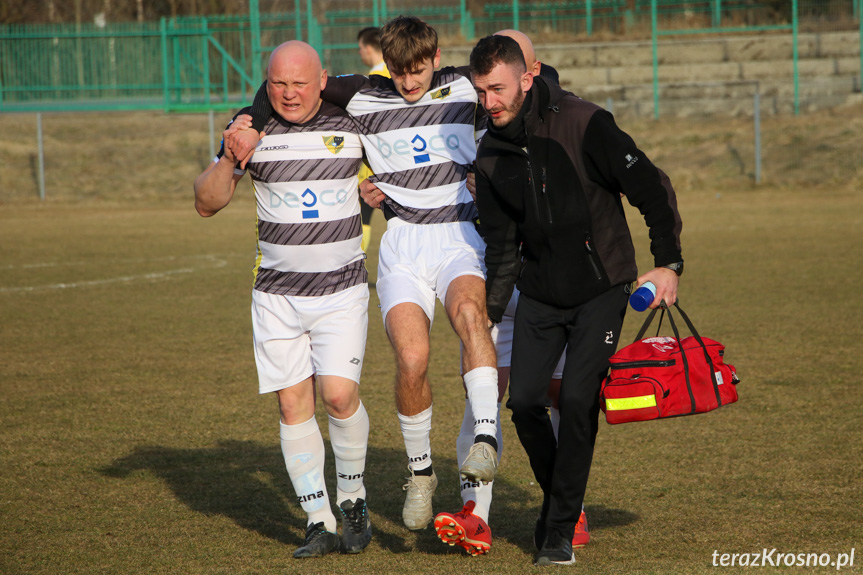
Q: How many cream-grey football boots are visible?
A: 2